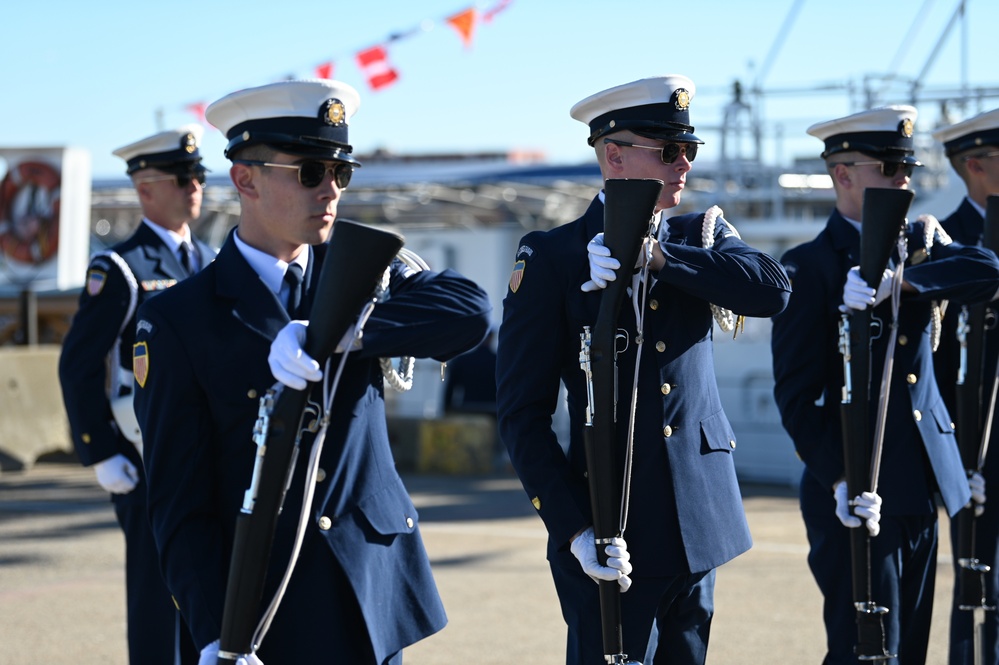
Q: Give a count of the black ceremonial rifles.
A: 4